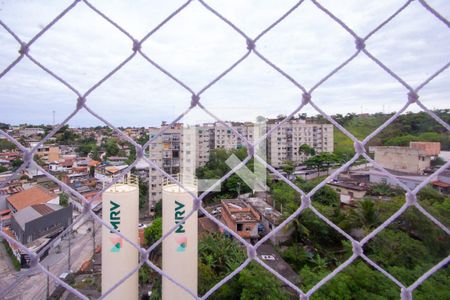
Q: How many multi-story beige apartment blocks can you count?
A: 3